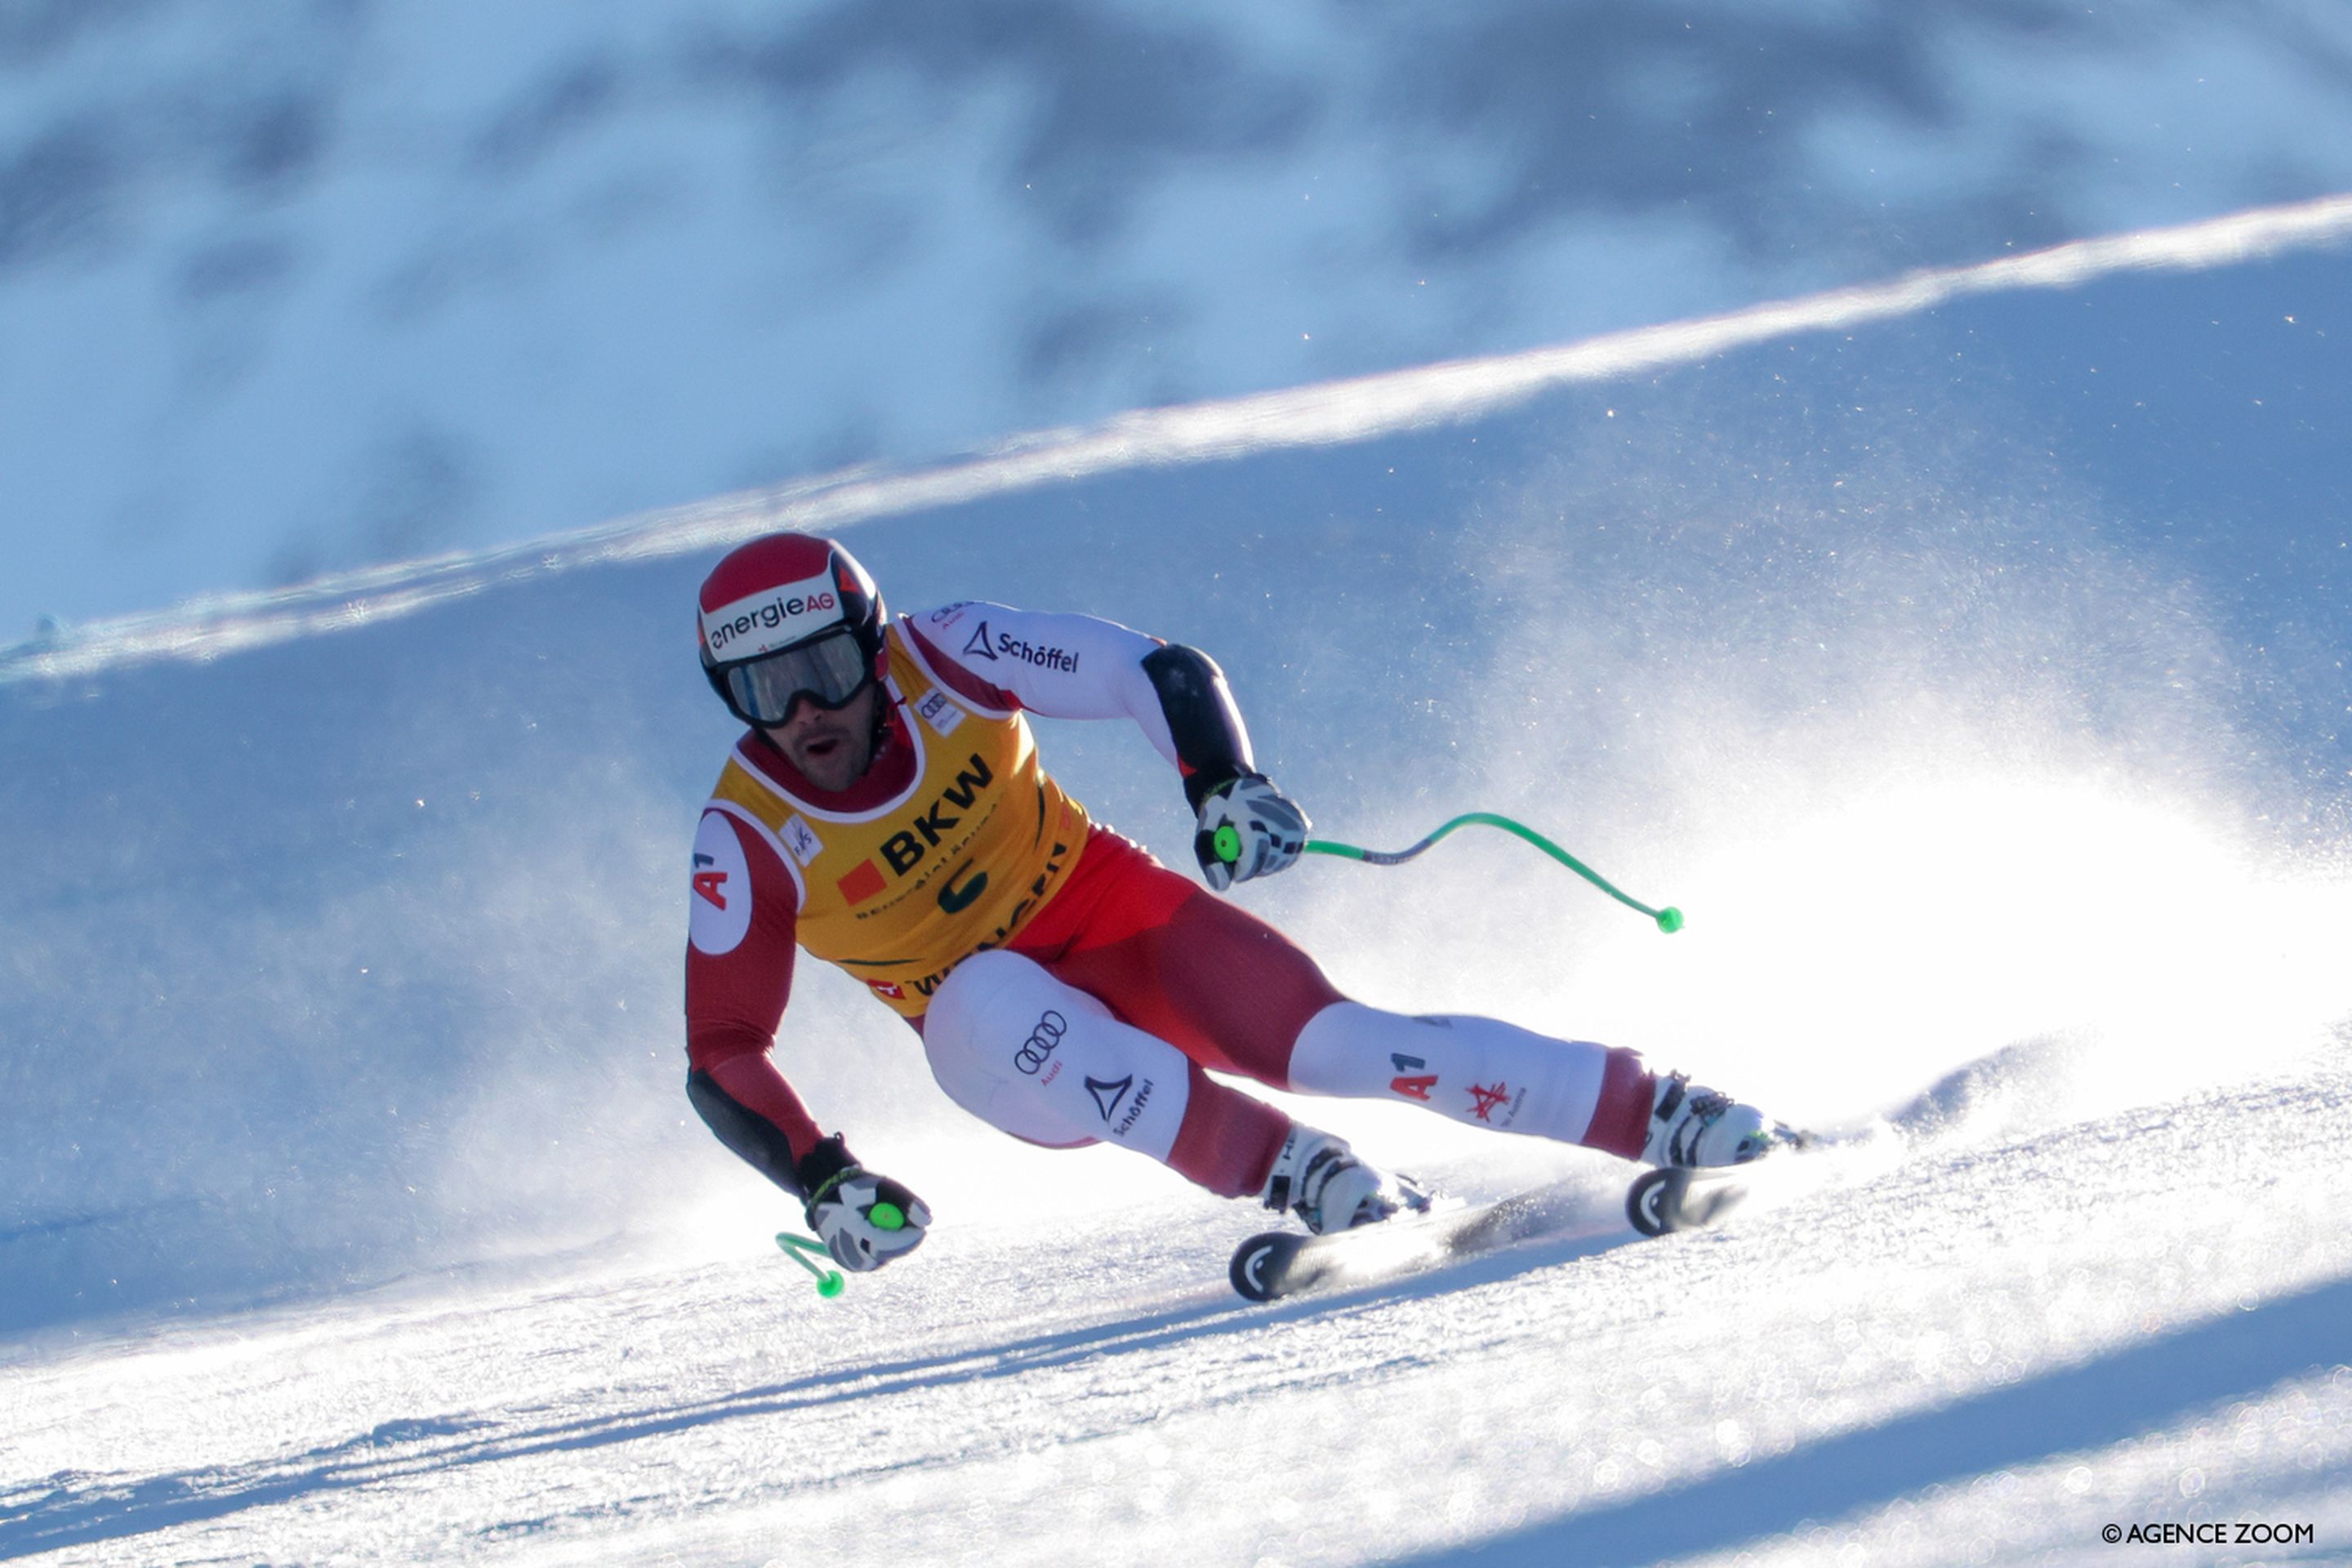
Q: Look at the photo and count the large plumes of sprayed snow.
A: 1